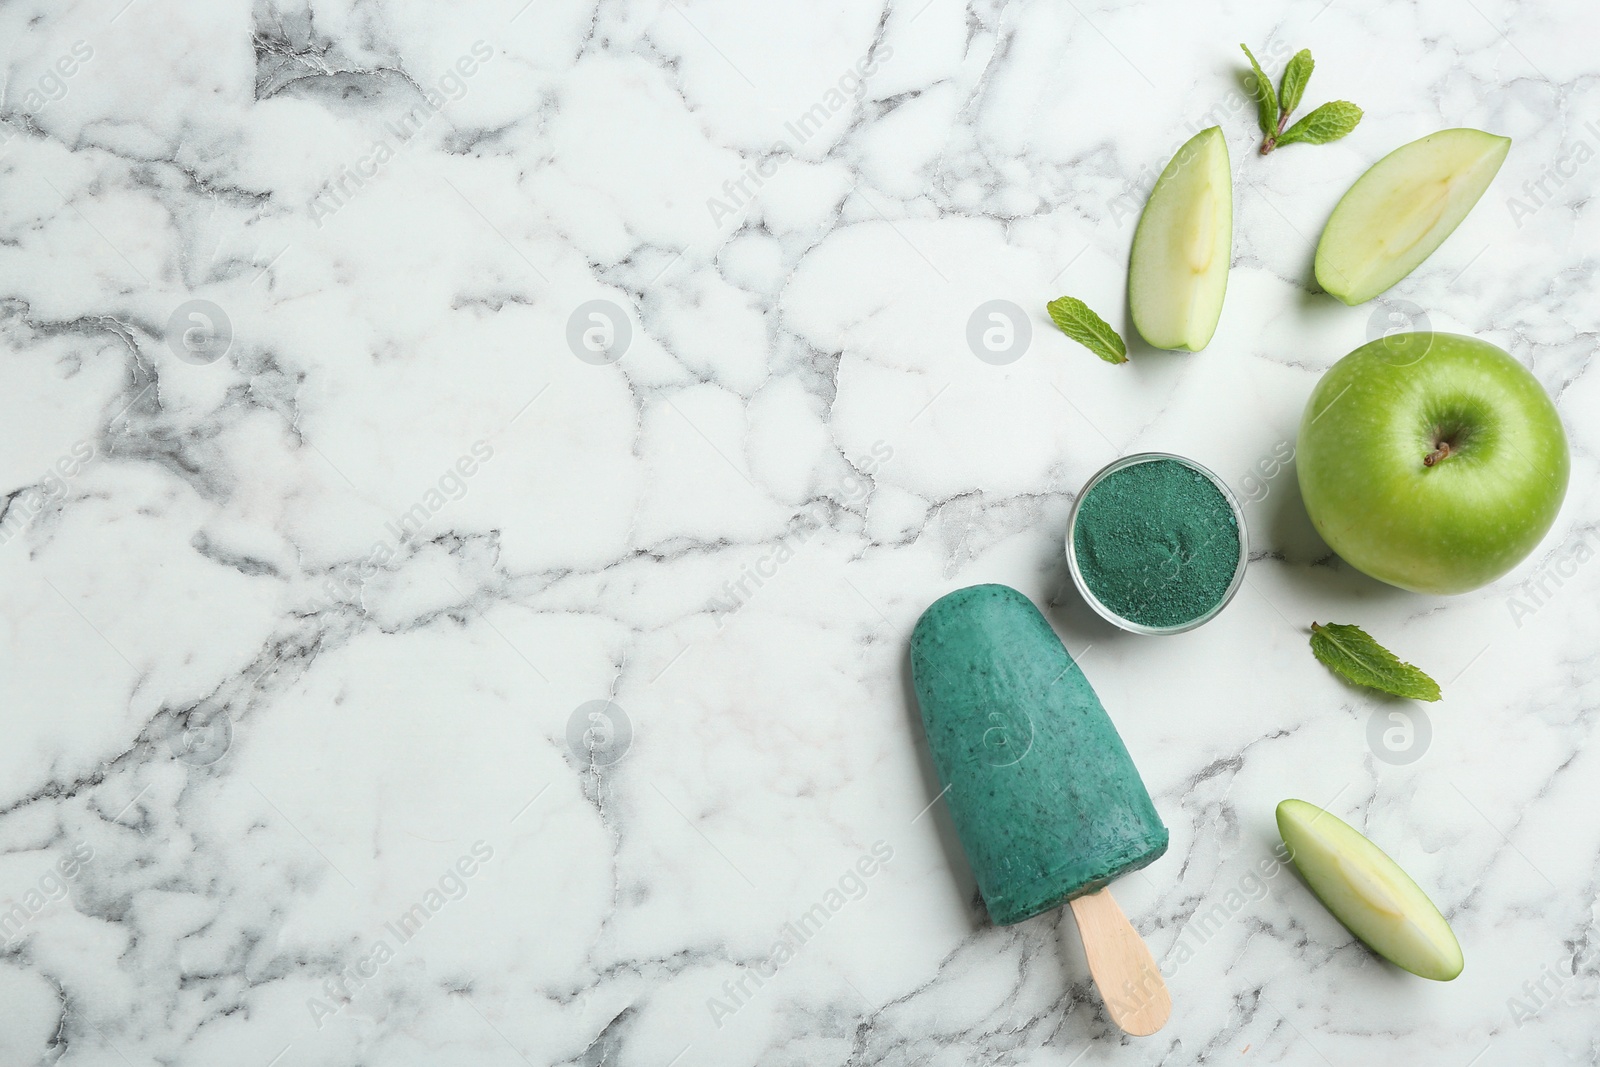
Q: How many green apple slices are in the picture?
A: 3